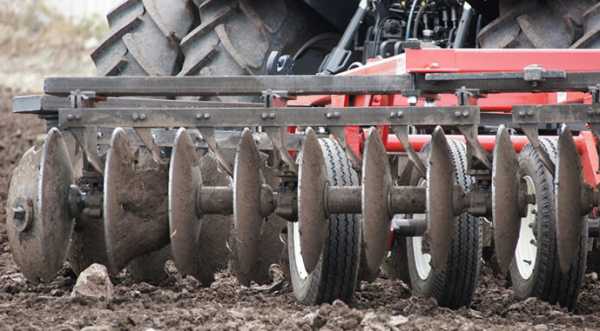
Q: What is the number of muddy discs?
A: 9